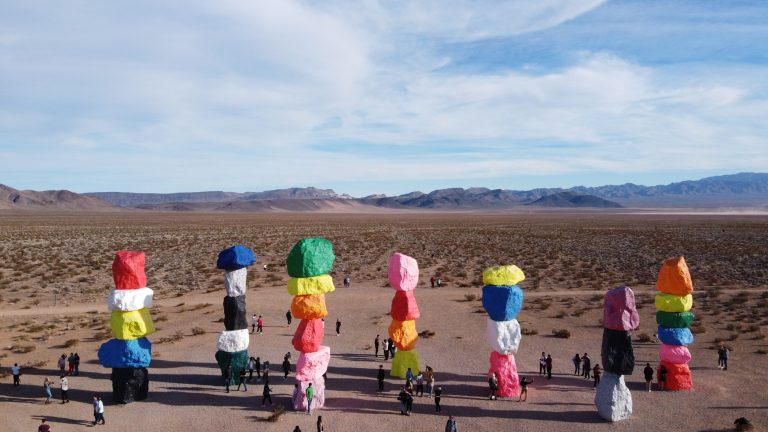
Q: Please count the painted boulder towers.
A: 7